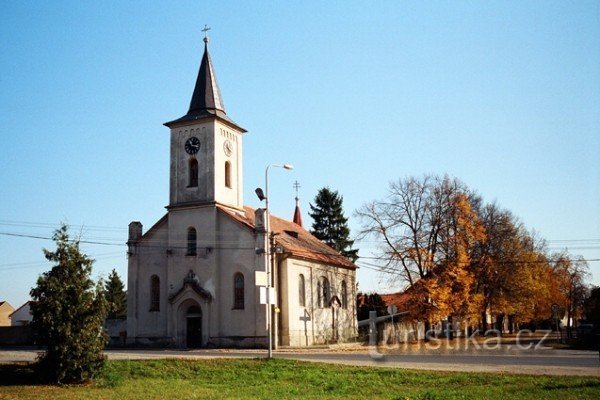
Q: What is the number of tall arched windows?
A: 8